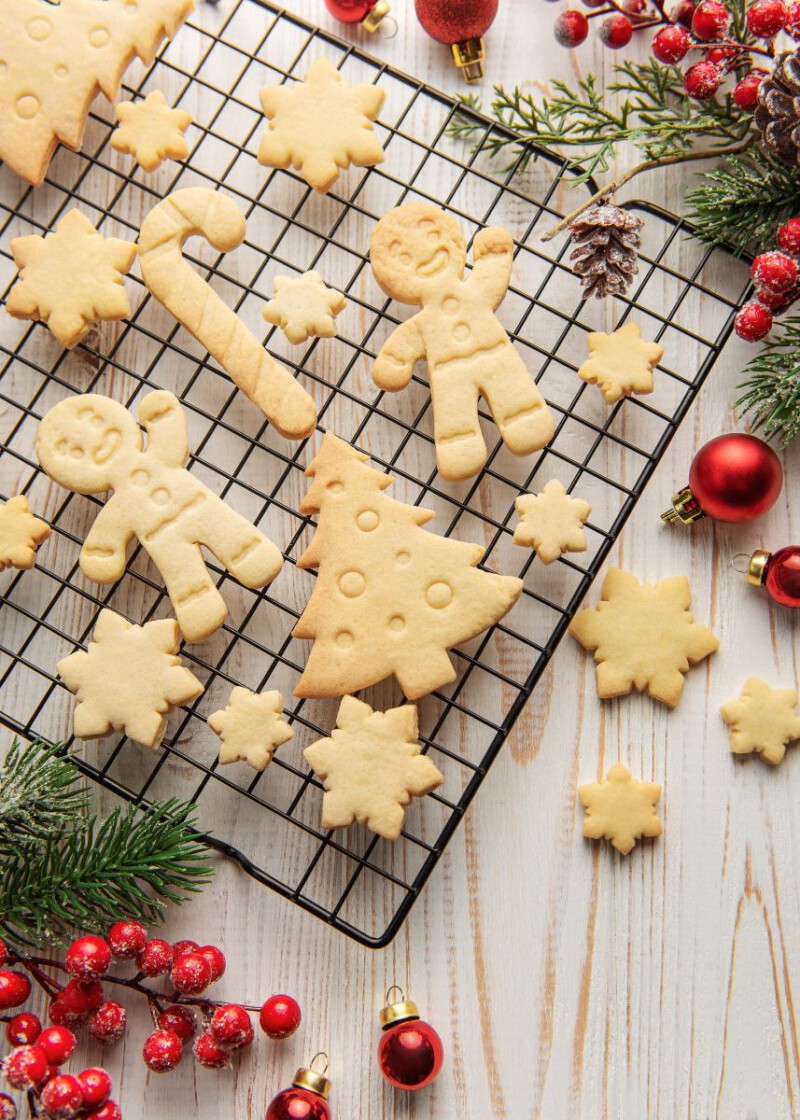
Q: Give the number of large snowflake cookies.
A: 5